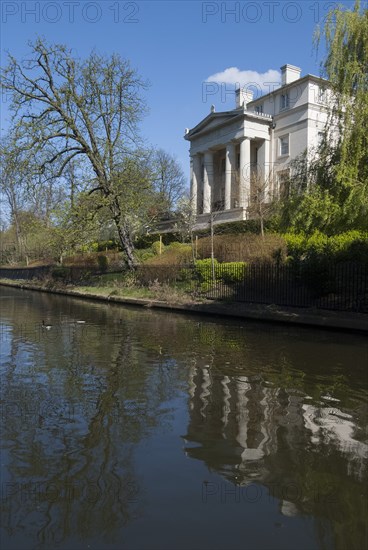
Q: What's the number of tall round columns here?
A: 4